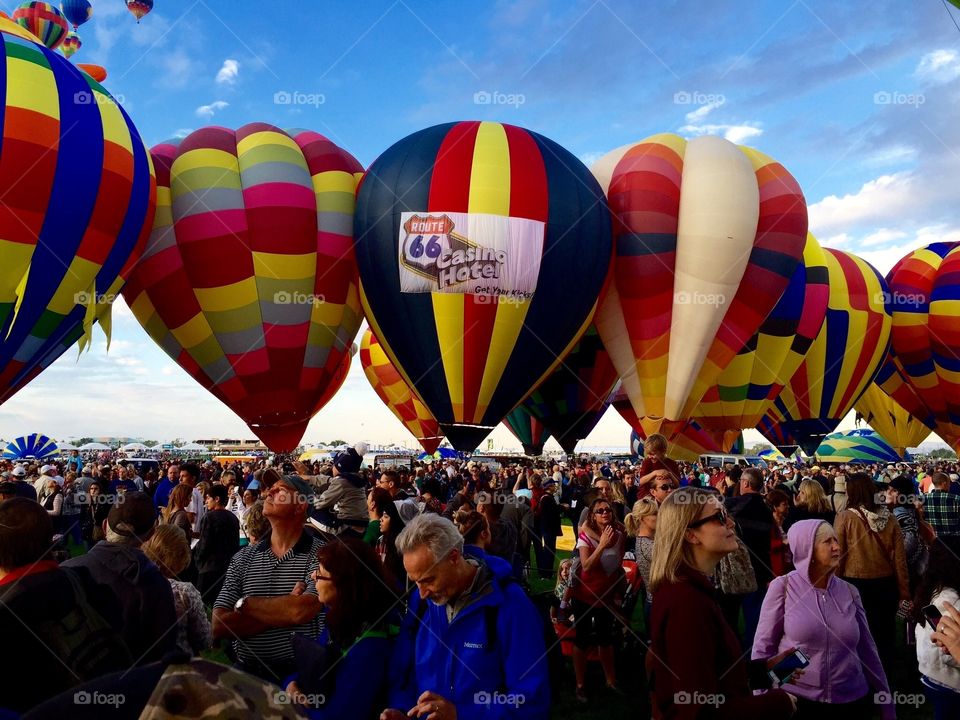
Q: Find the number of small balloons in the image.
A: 4